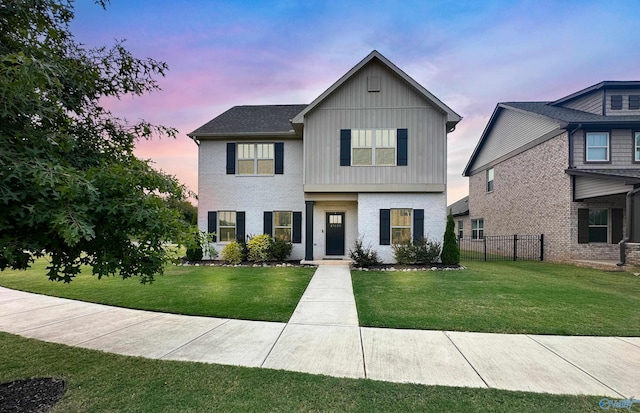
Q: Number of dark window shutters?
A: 12